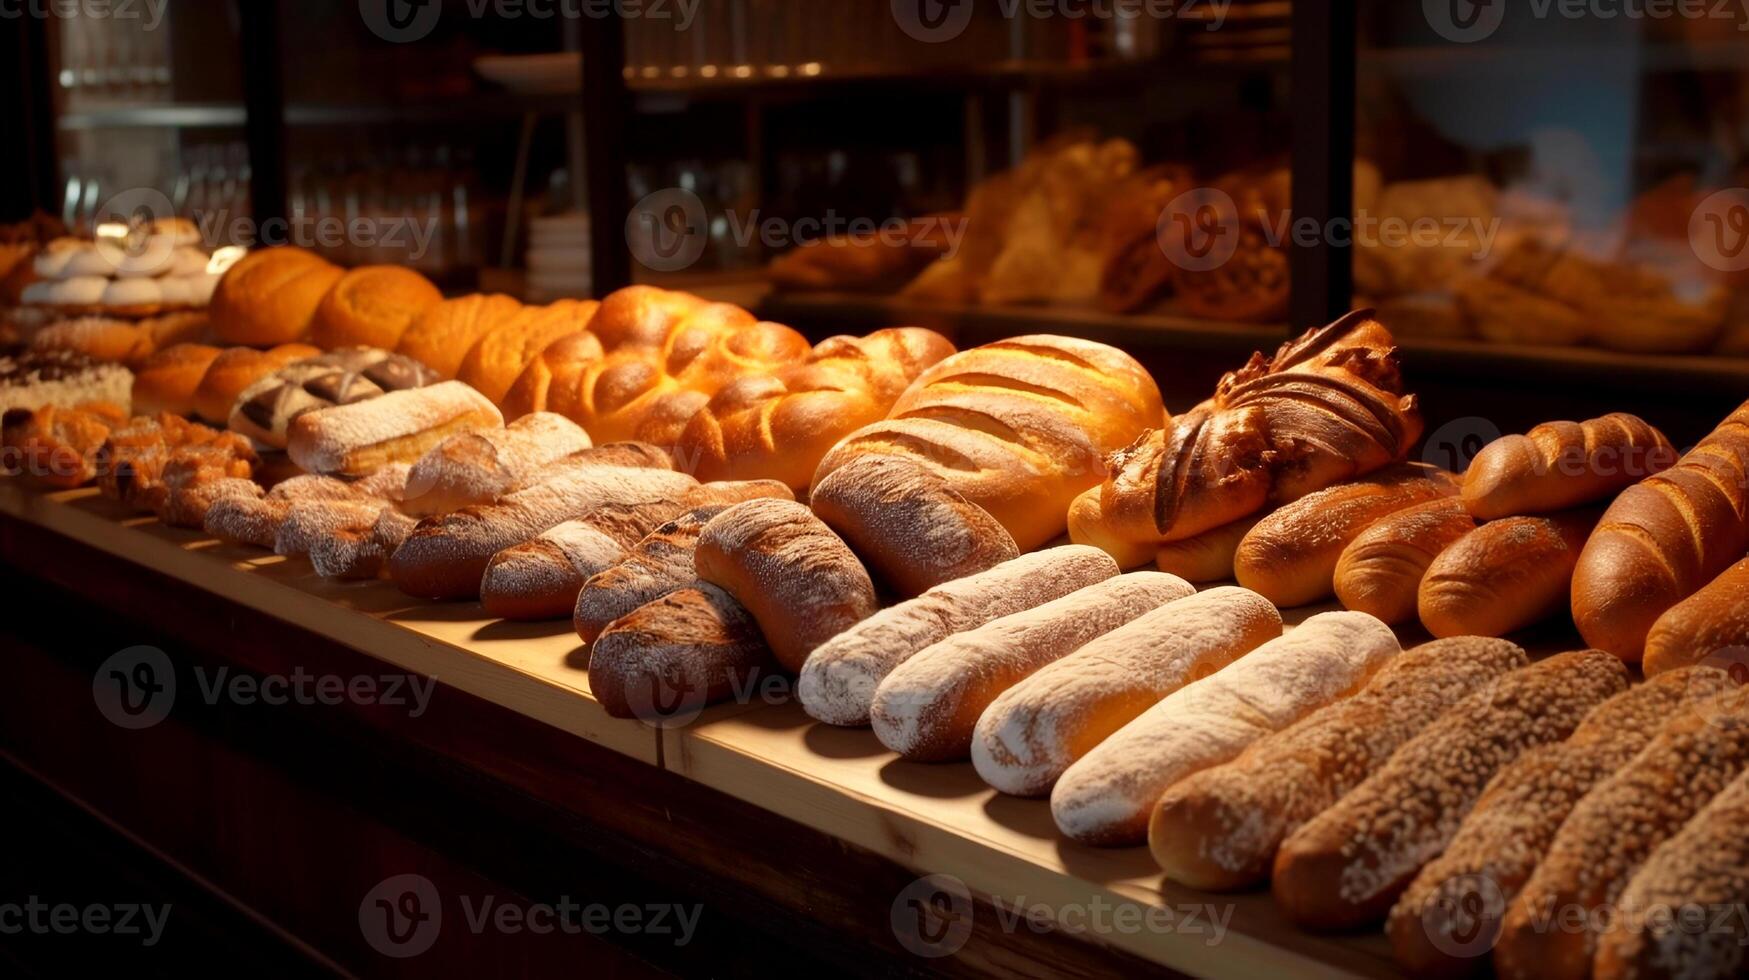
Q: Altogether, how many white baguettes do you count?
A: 4